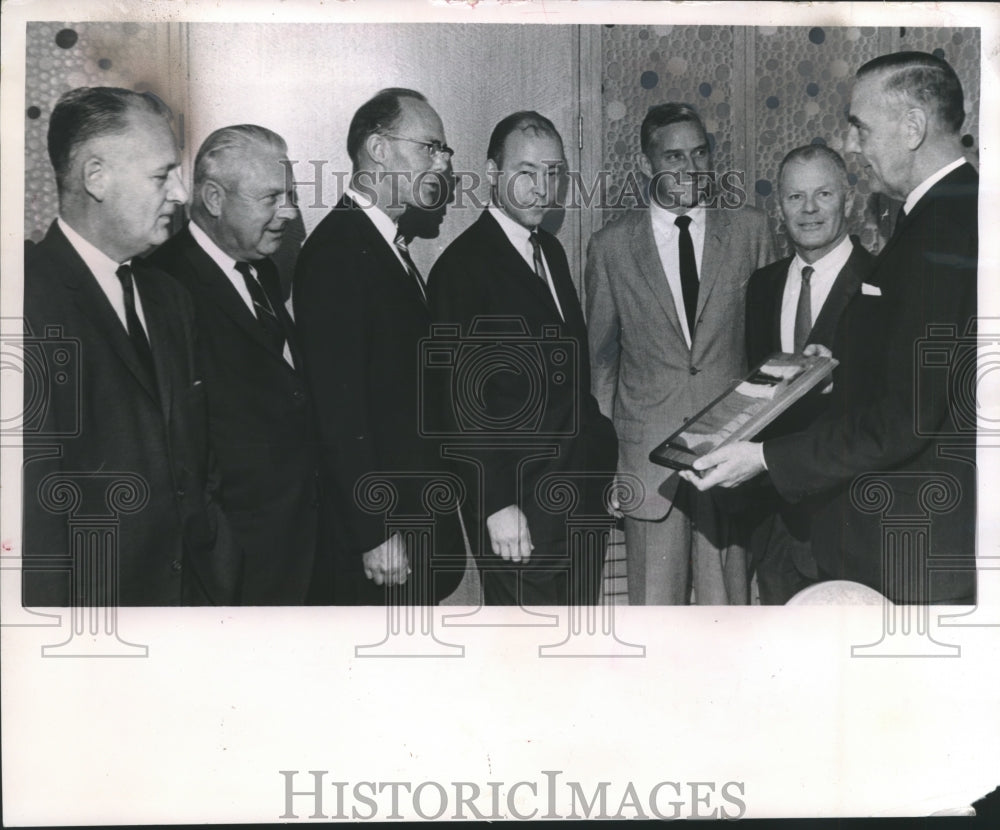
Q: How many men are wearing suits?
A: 7